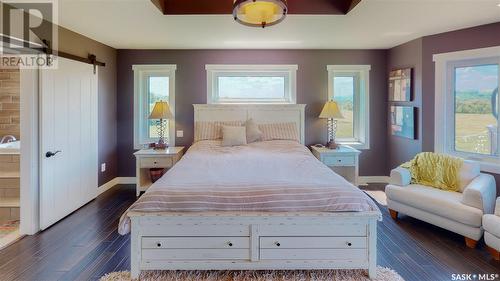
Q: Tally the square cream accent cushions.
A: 2